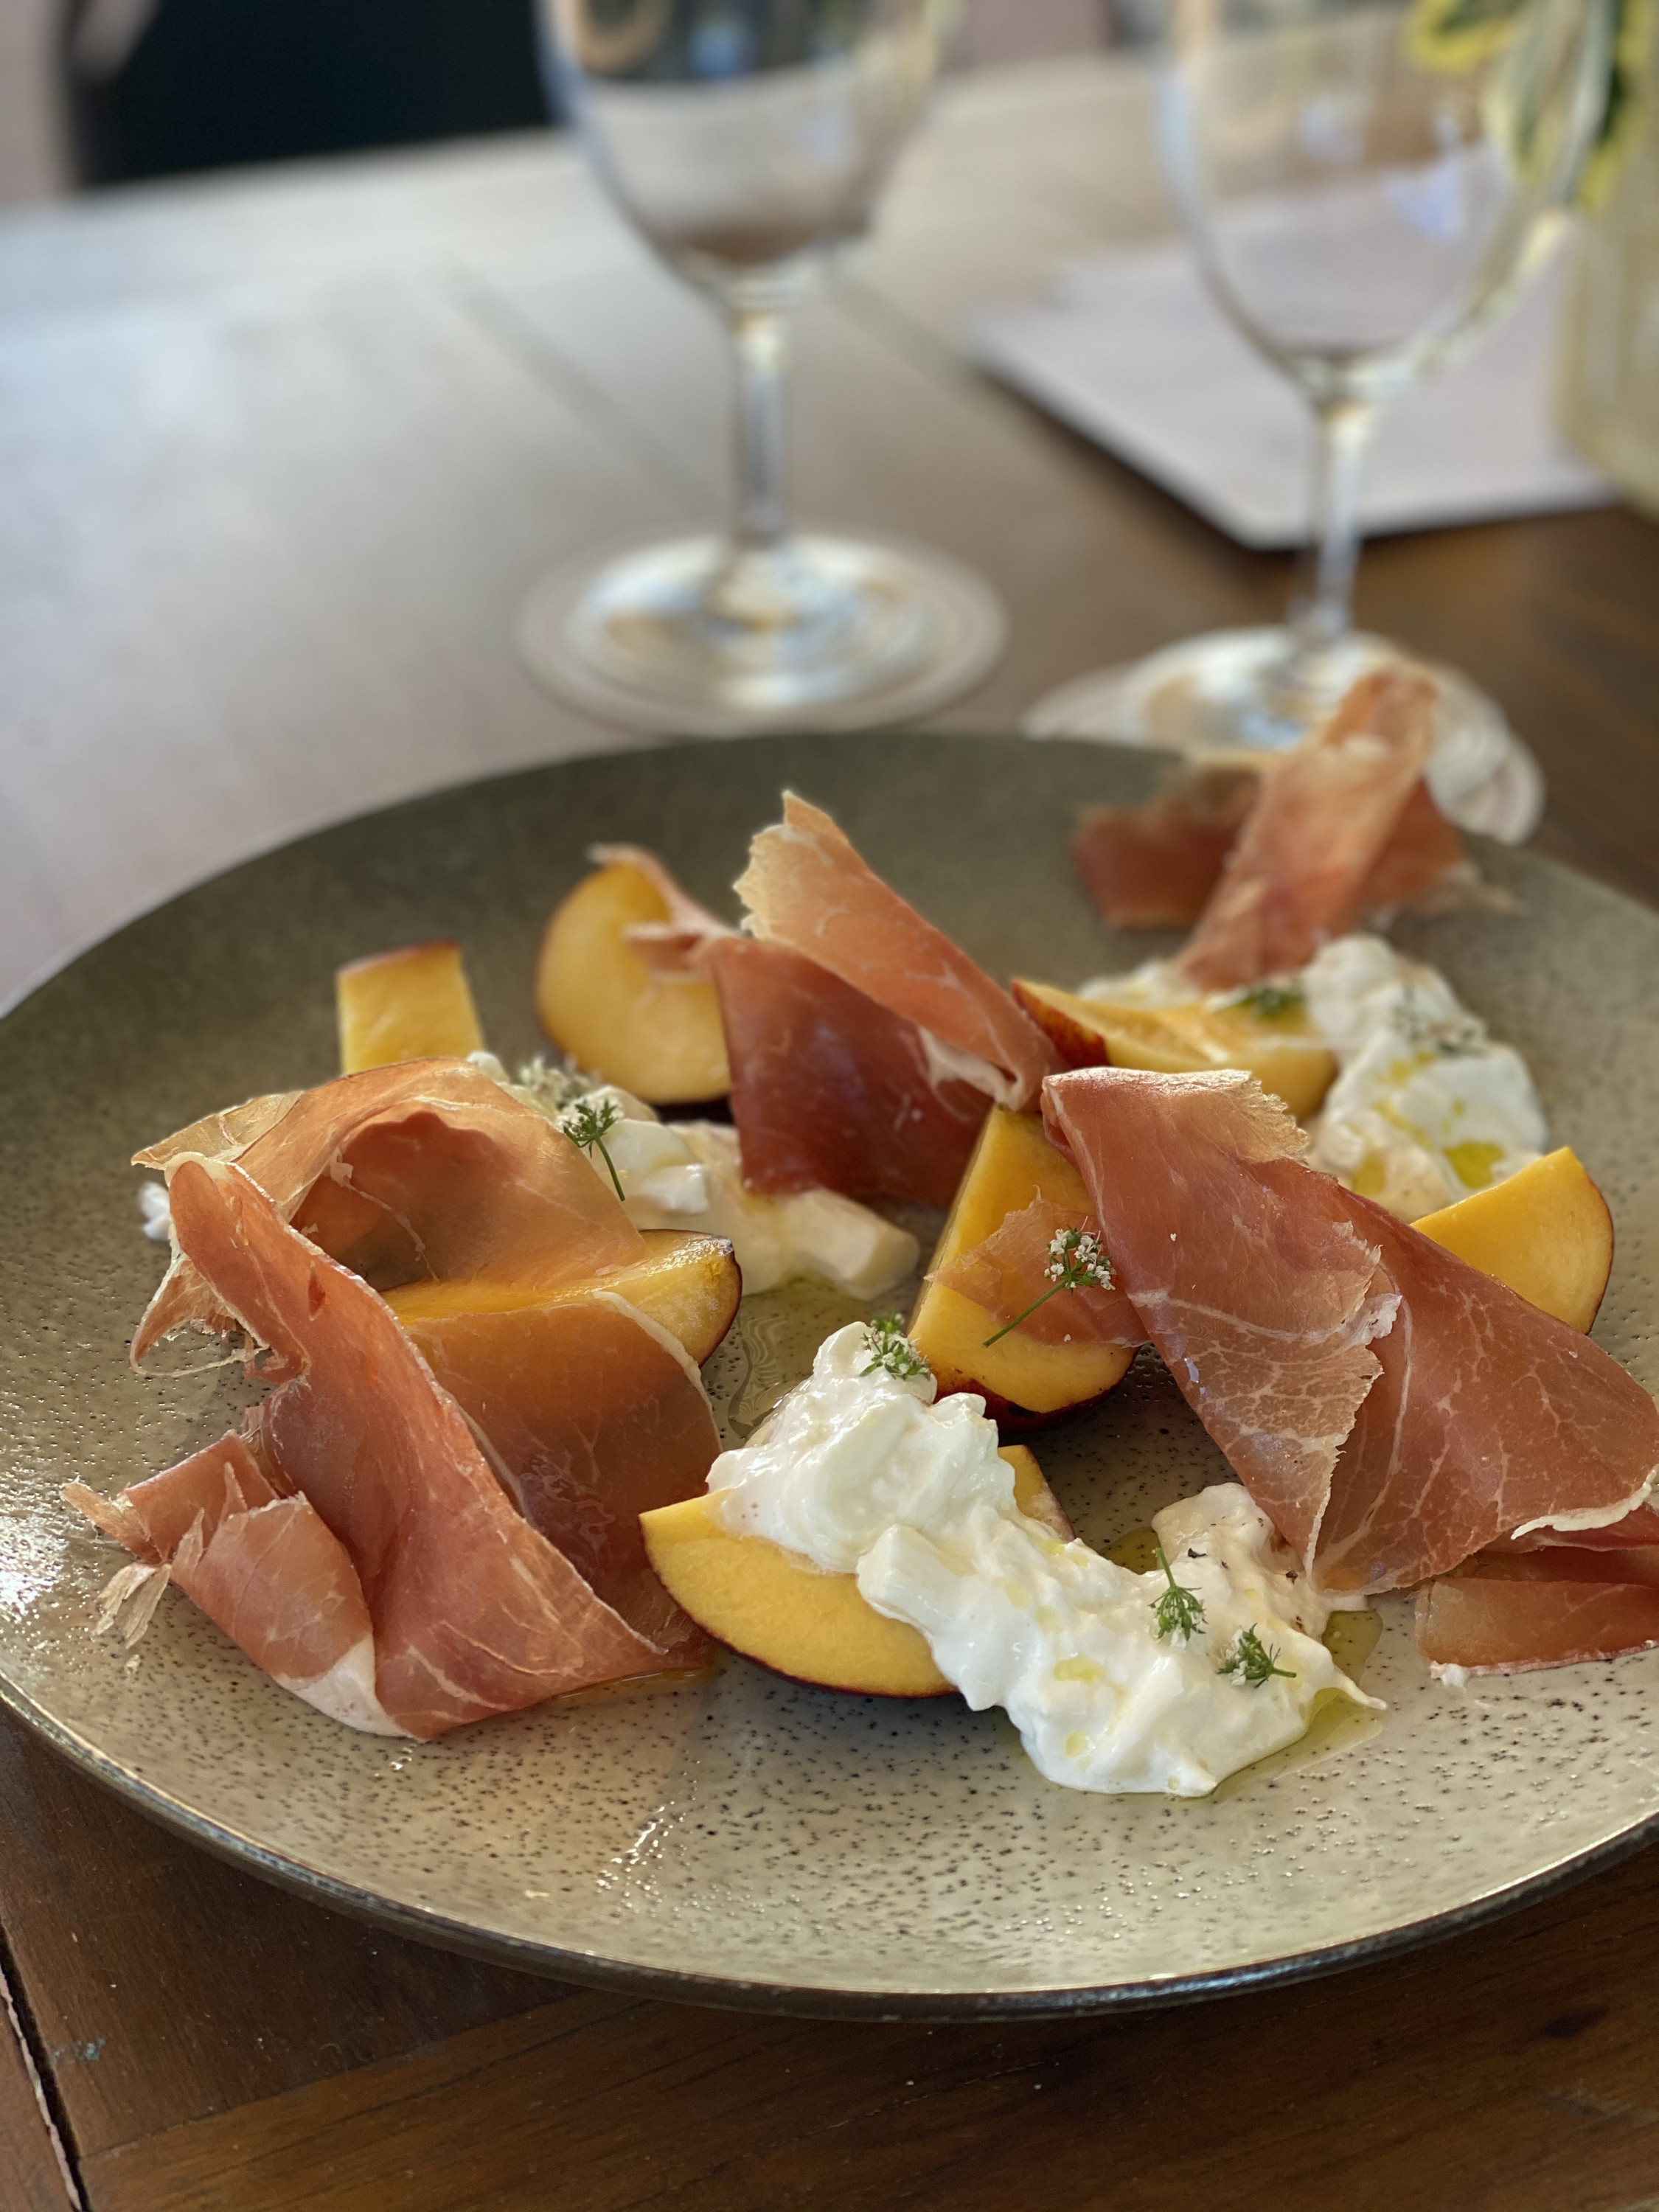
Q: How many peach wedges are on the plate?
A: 7